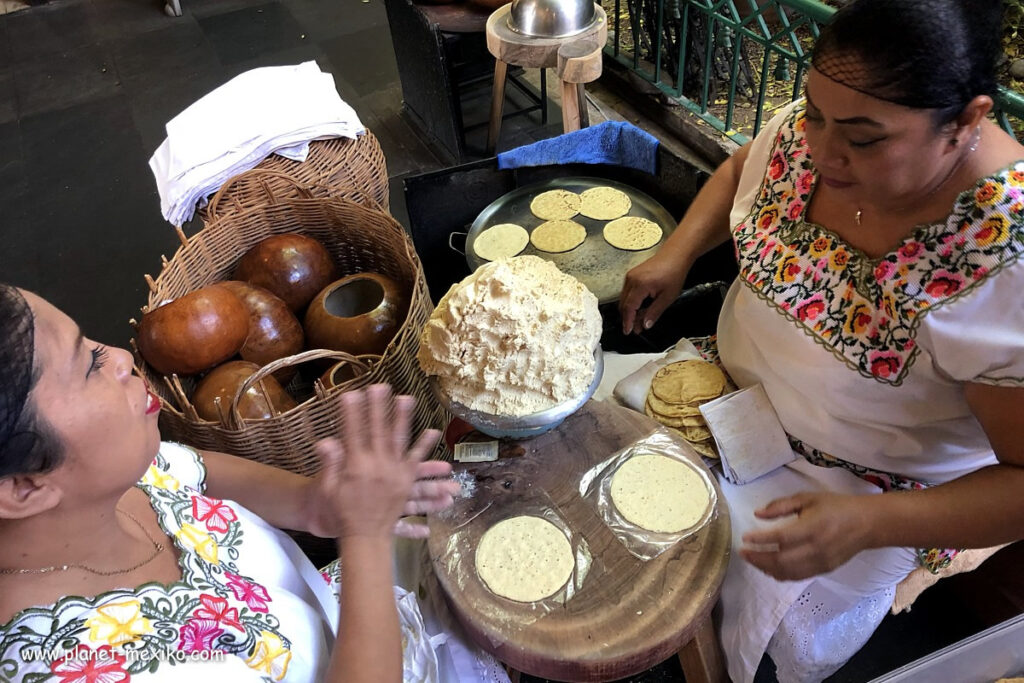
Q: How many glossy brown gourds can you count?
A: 6